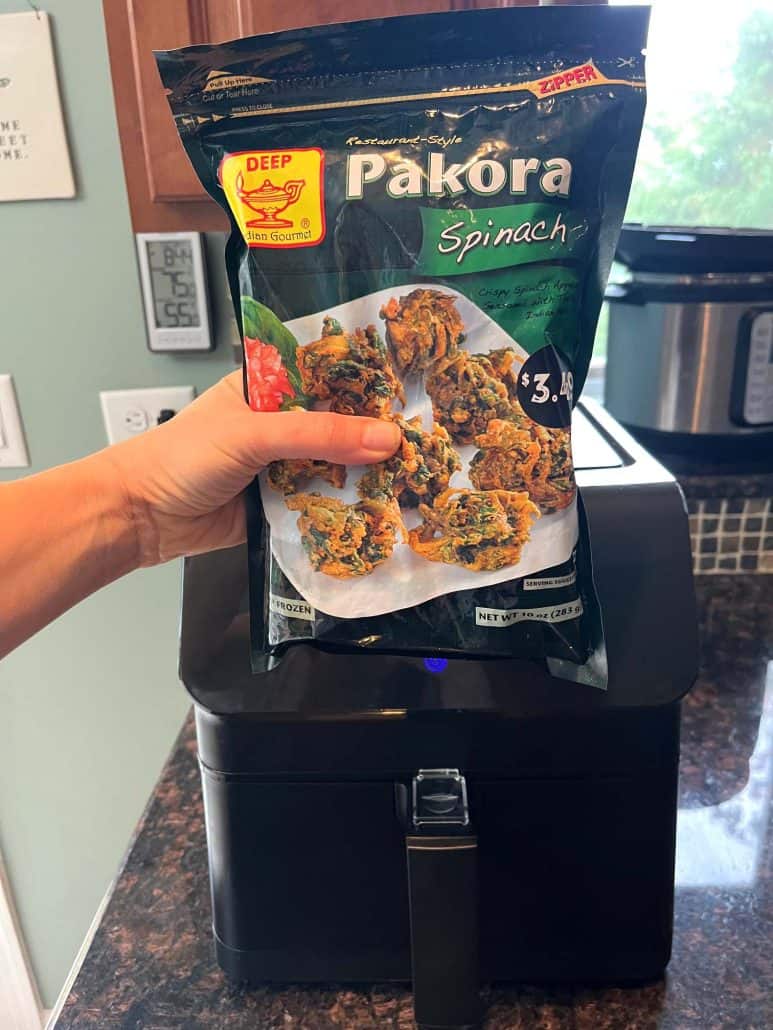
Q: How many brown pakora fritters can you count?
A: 8